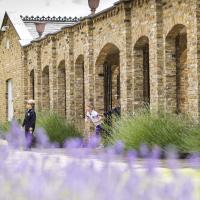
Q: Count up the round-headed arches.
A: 7